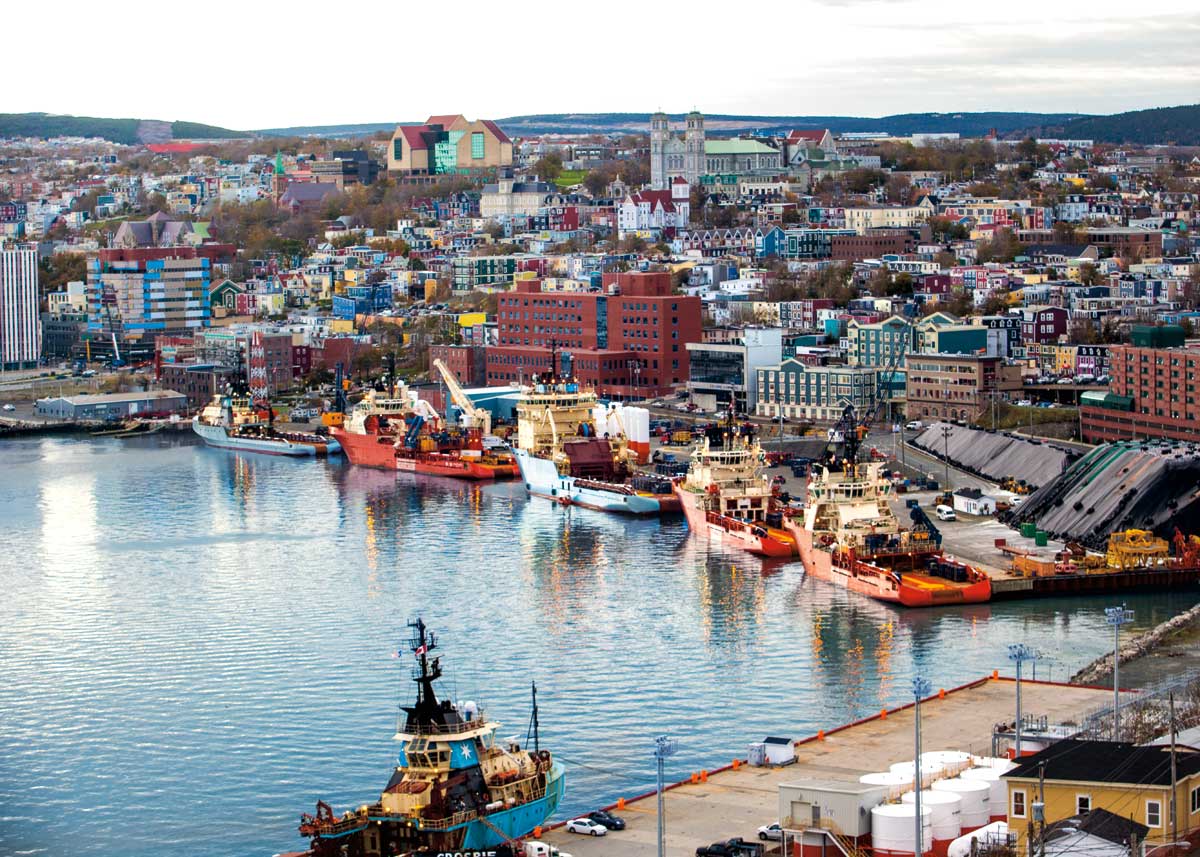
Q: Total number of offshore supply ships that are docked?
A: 6